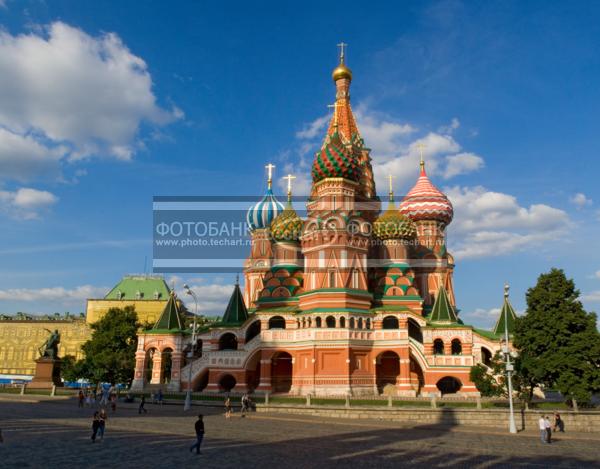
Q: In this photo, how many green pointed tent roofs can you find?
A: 4